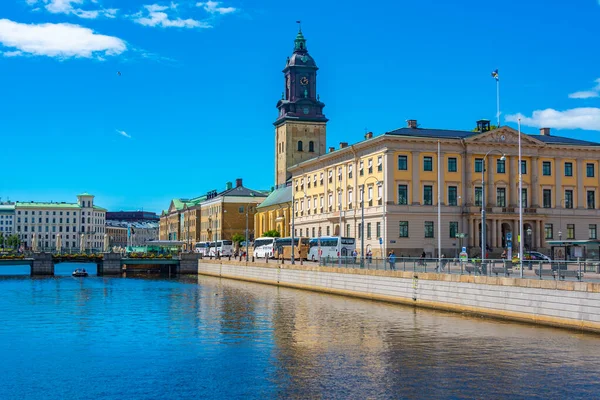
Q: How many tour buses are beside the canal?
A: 5